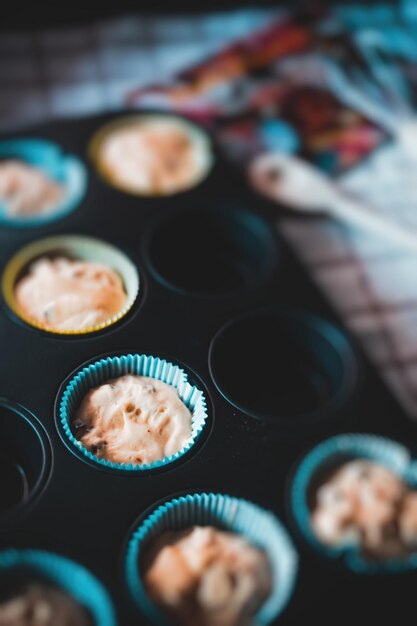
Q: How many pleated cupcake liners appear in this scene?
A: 7